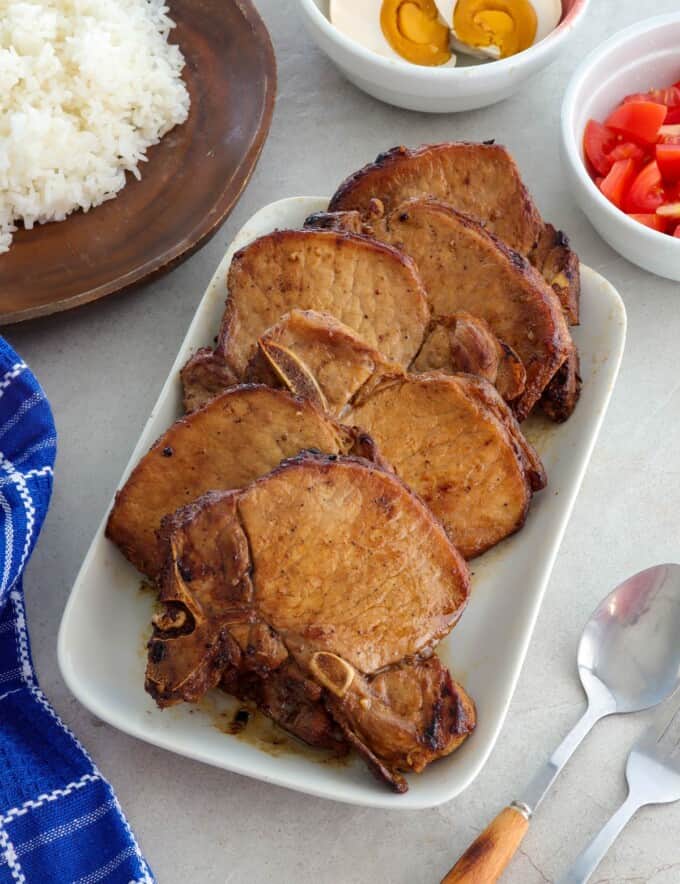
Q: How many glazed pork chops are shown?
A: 6